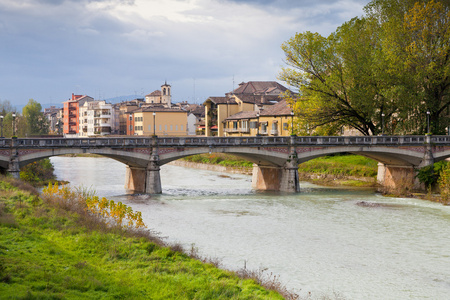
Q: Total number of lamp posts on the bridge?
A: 8